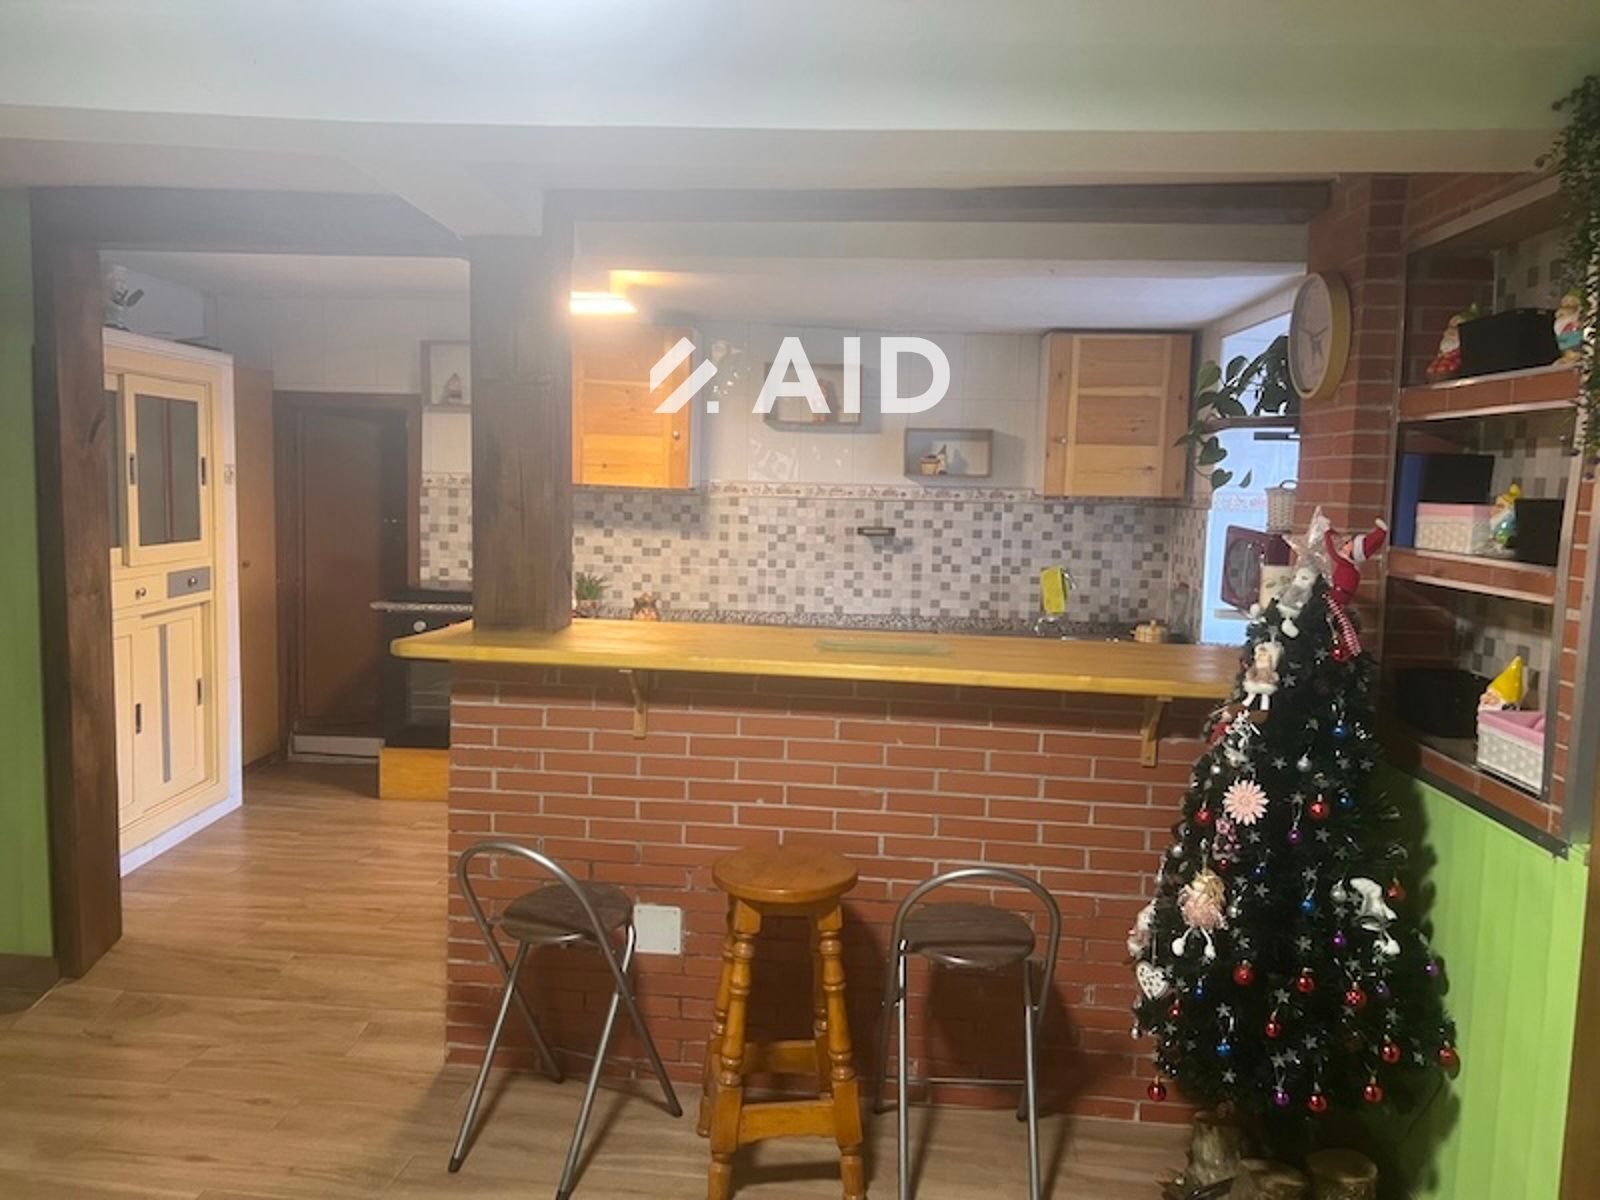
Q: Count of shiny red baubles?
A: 15